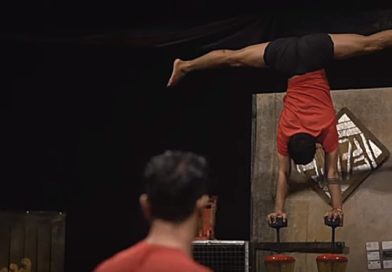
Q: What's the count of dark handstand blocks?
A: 2